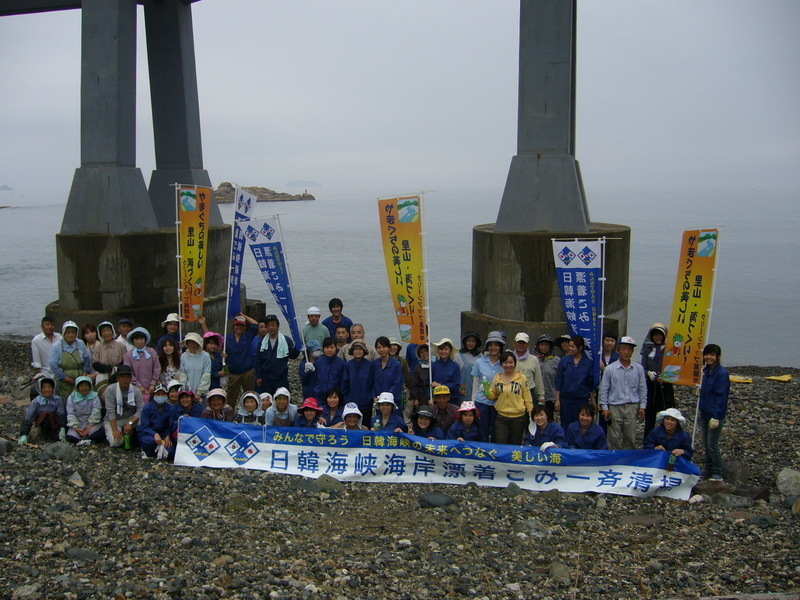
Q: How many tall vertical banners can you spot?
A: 6